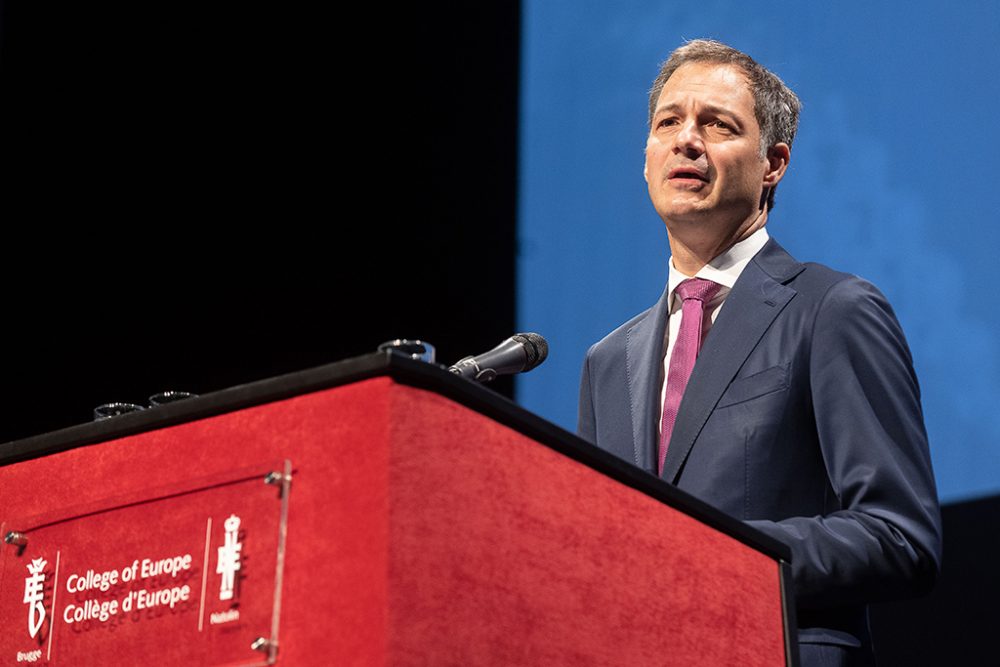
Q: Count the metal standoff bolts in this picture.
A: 3